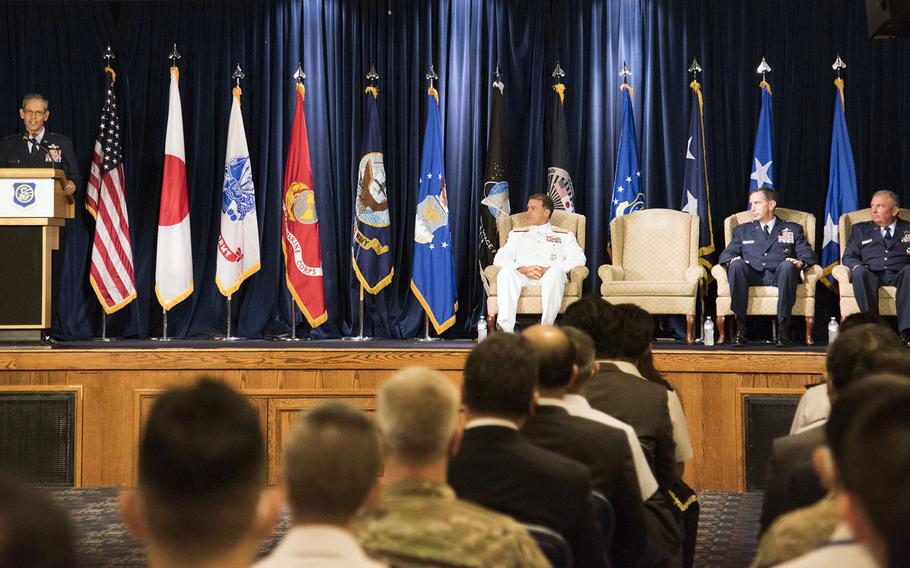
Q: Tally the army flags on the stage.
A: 1